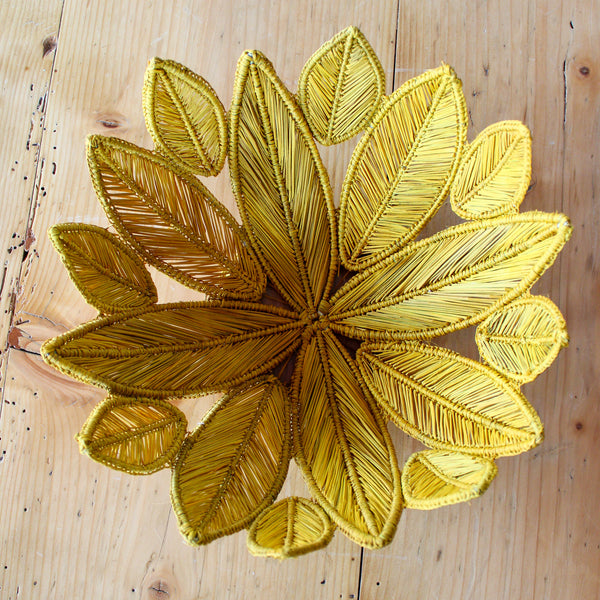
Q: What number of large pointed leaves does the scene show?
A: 8